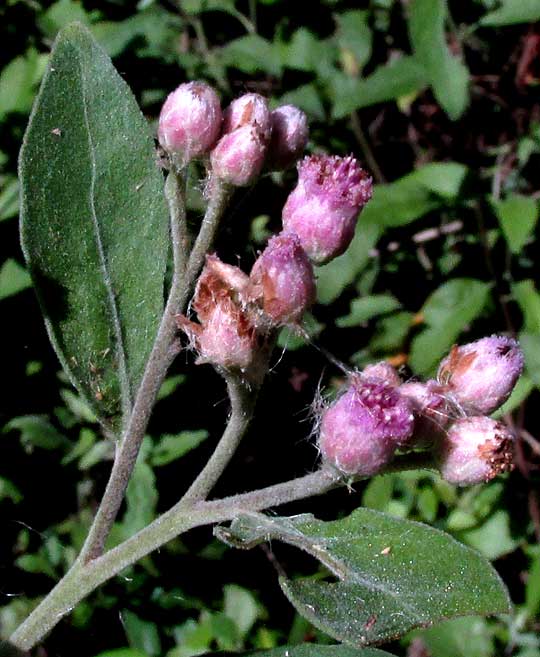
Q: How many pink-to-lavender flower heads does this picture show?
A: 12